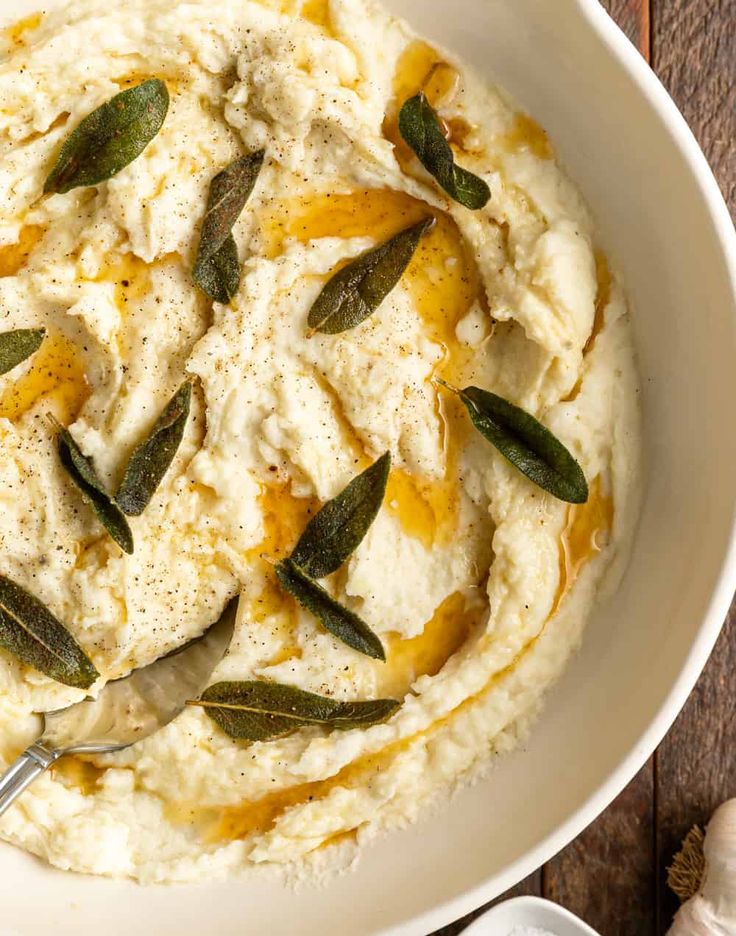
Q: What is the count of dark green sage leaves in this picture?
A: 12